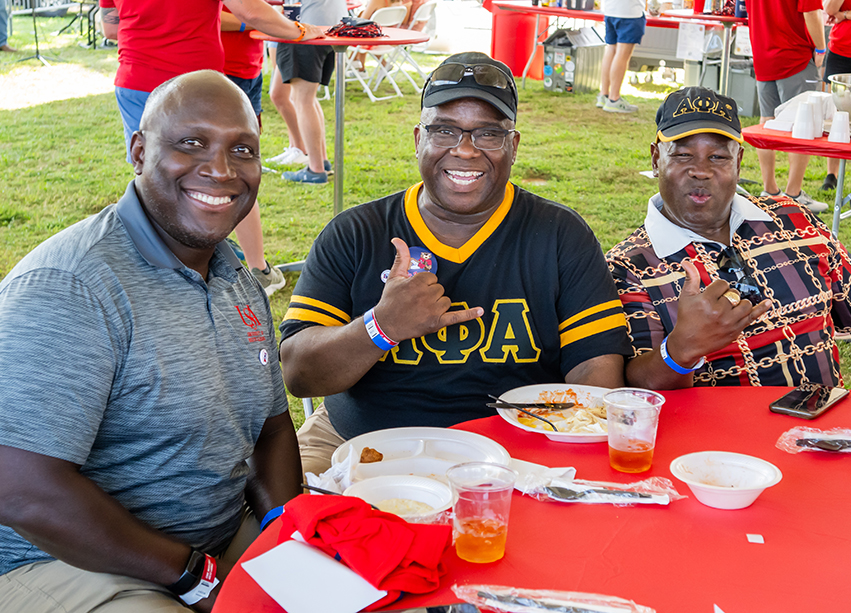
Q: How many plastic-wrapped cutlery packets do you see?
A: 3